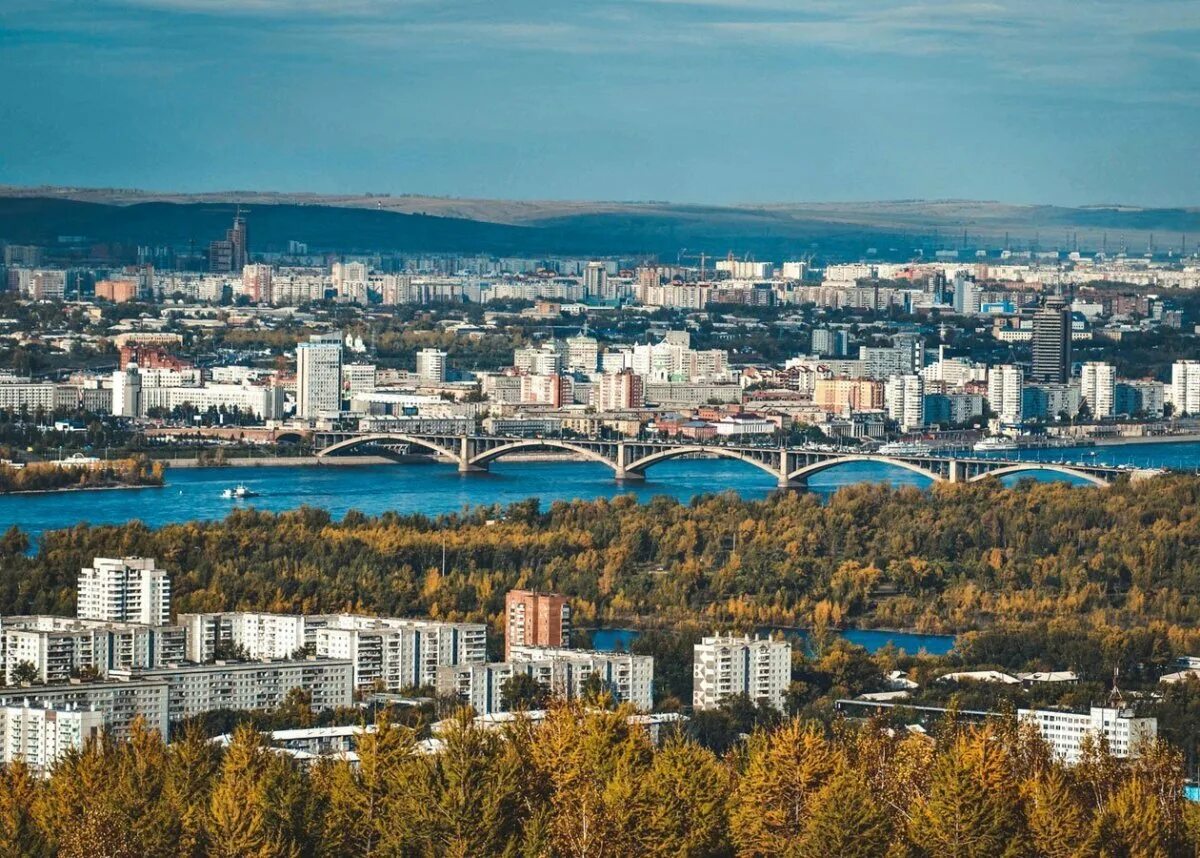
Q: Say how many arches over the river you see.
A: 5